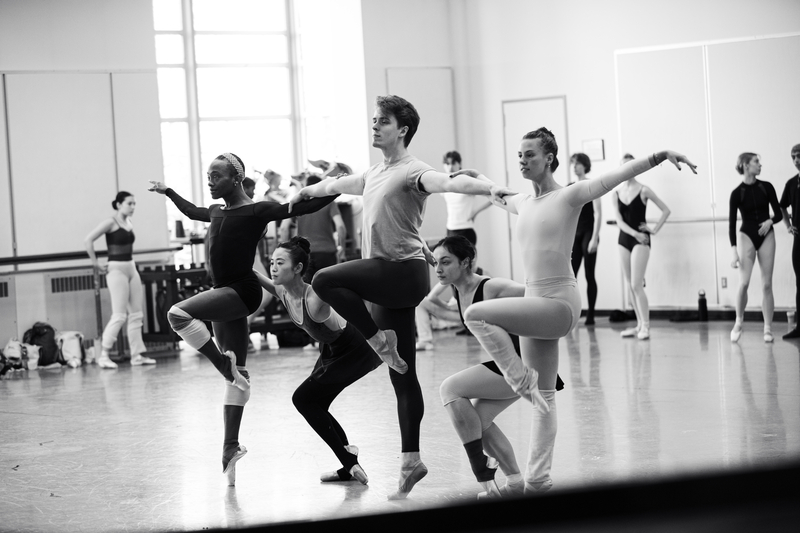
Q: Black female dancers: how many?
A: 1